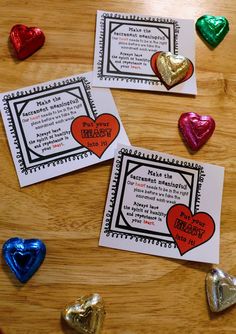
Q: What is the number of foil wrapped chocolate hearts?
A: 7